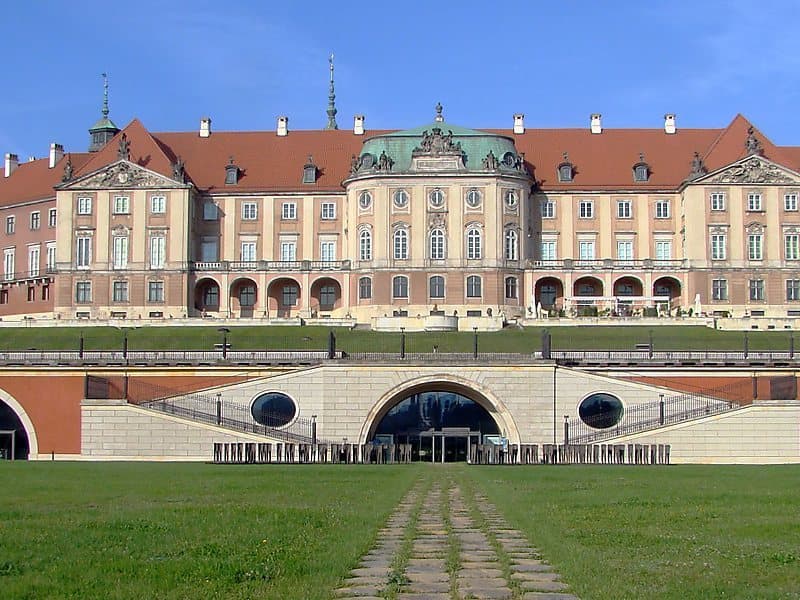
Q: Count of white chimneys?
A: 8